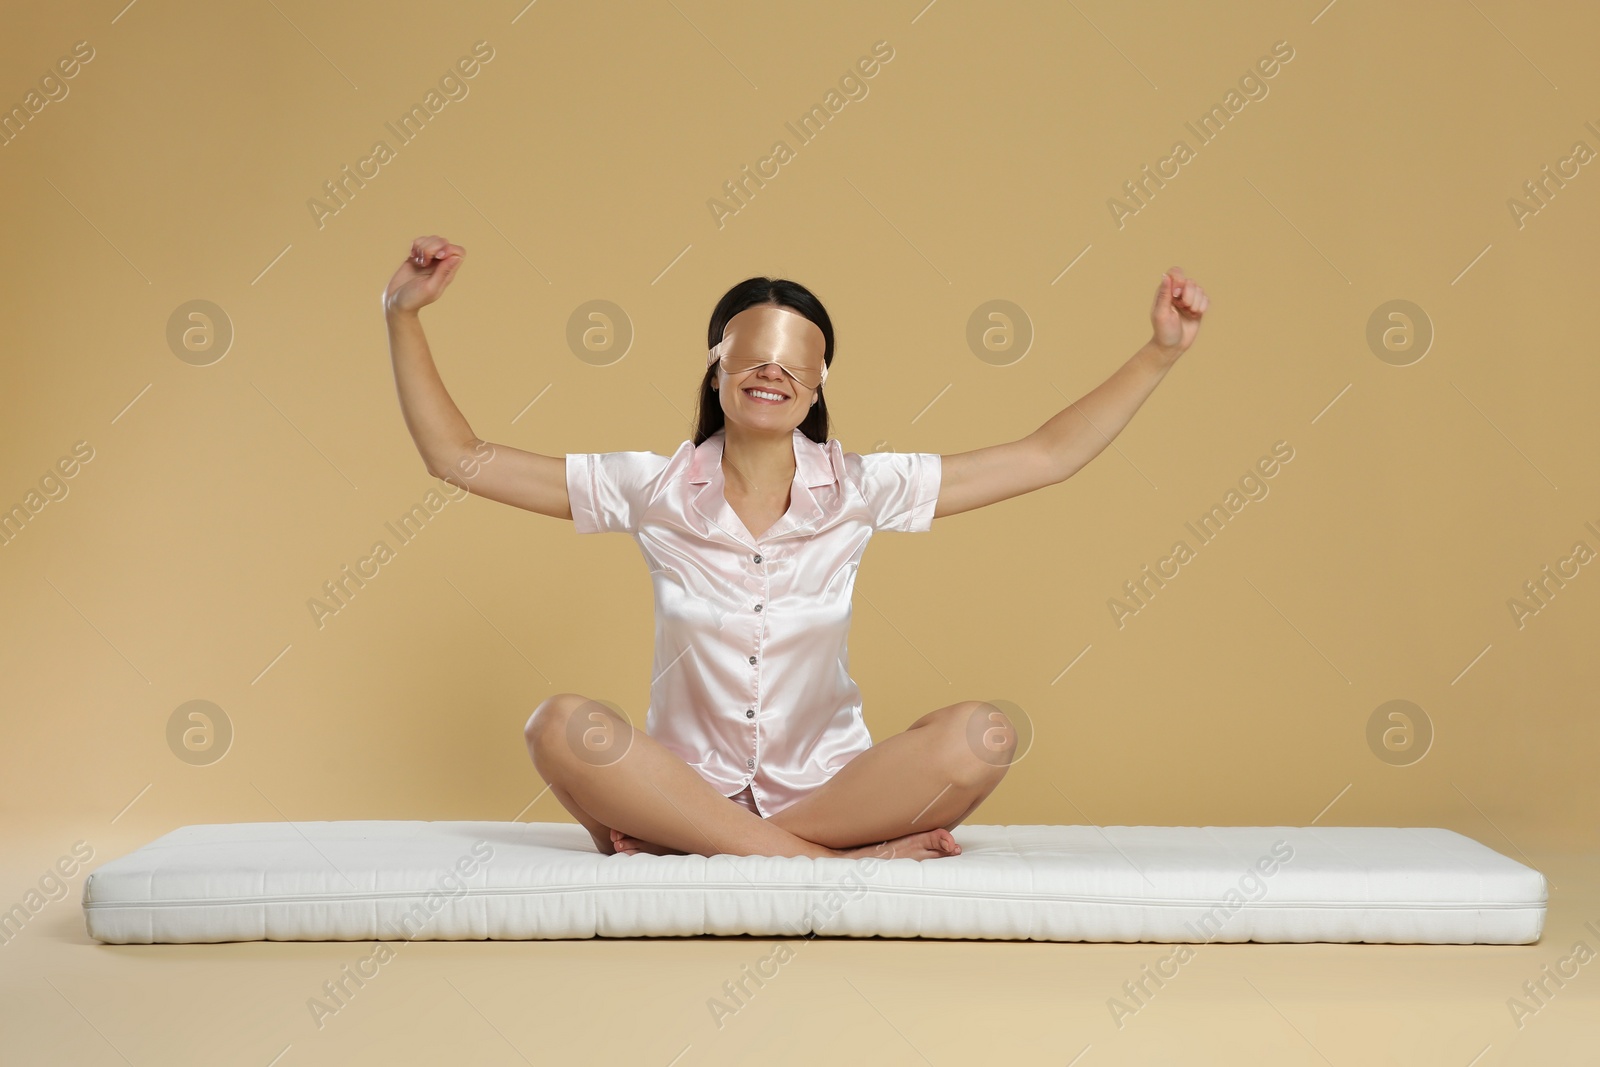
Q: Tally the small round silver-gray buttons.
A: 5